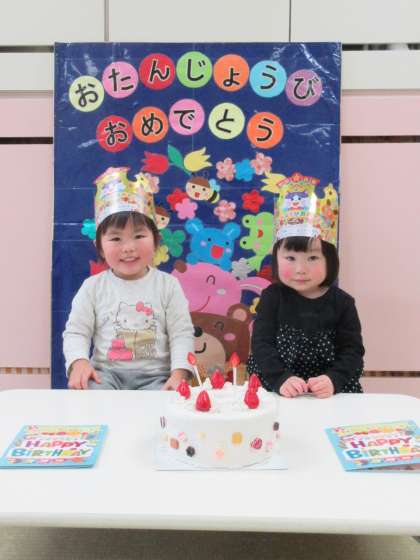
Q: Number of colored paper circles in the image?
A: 12